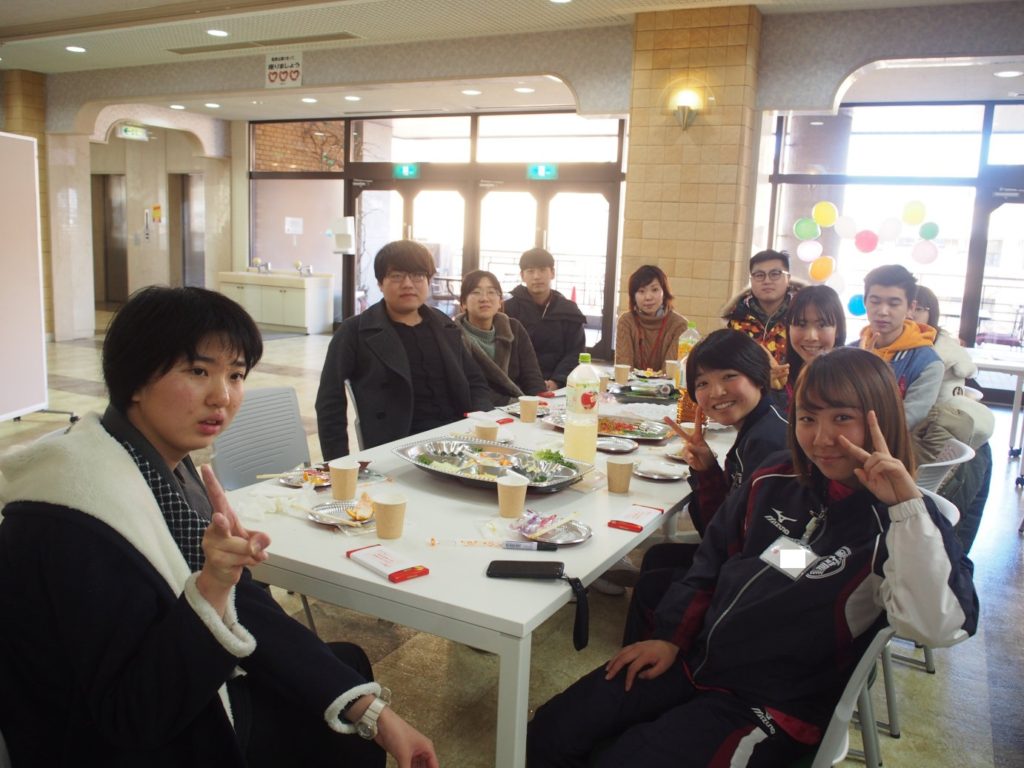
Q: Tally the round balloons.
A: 12